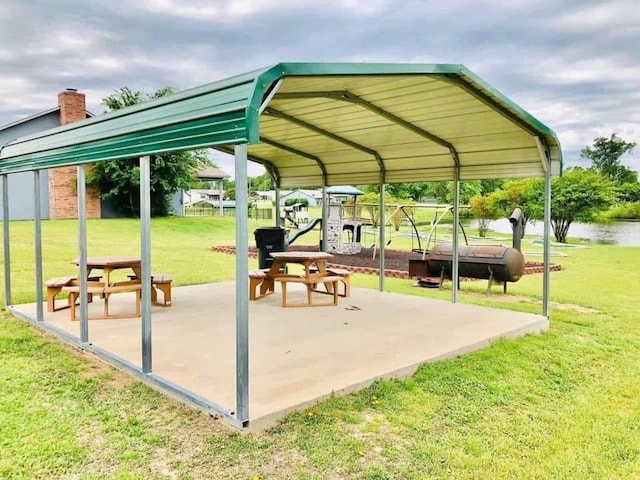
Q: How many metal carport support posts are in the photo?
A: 10